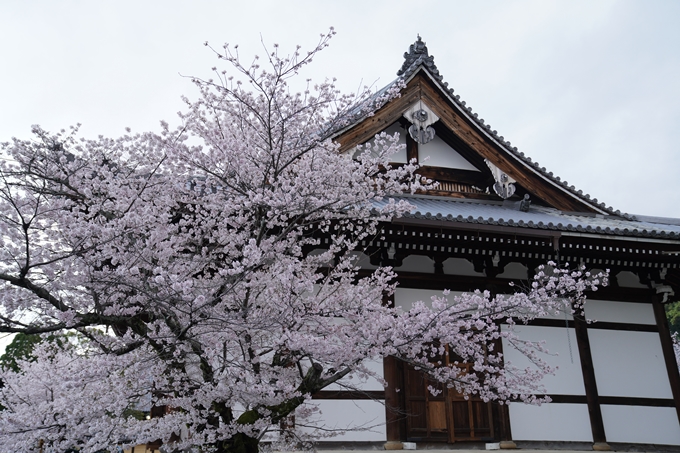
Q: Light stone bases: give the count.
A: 3